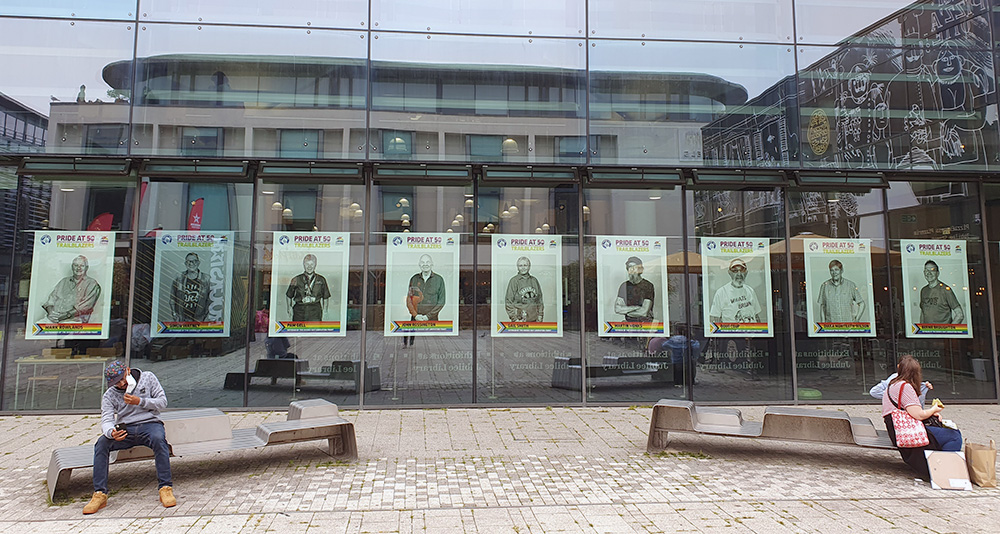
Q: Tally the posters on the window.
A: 9